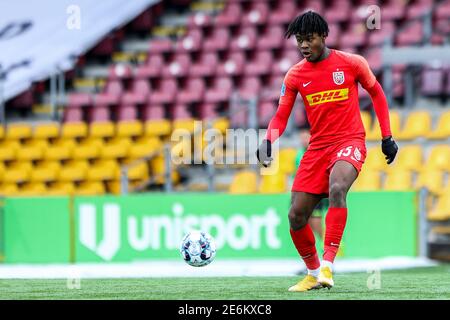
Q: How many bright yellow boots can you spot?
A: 2